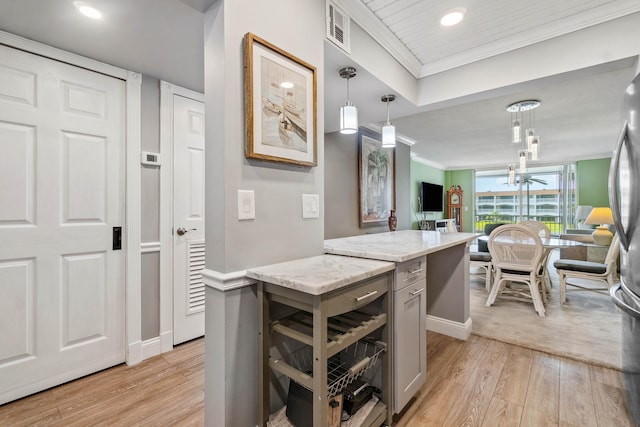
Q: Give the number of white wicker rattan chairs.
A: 4